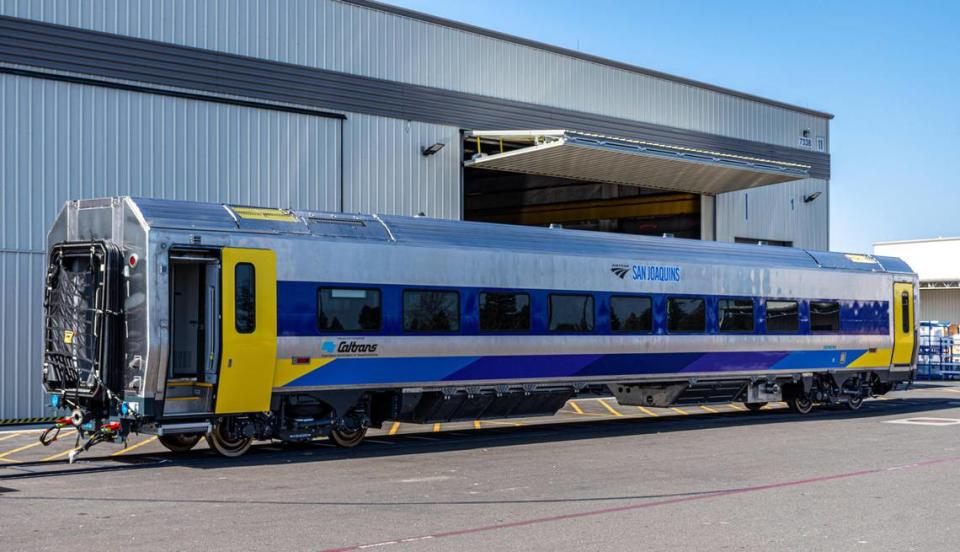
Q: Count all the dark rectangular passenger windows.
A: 9